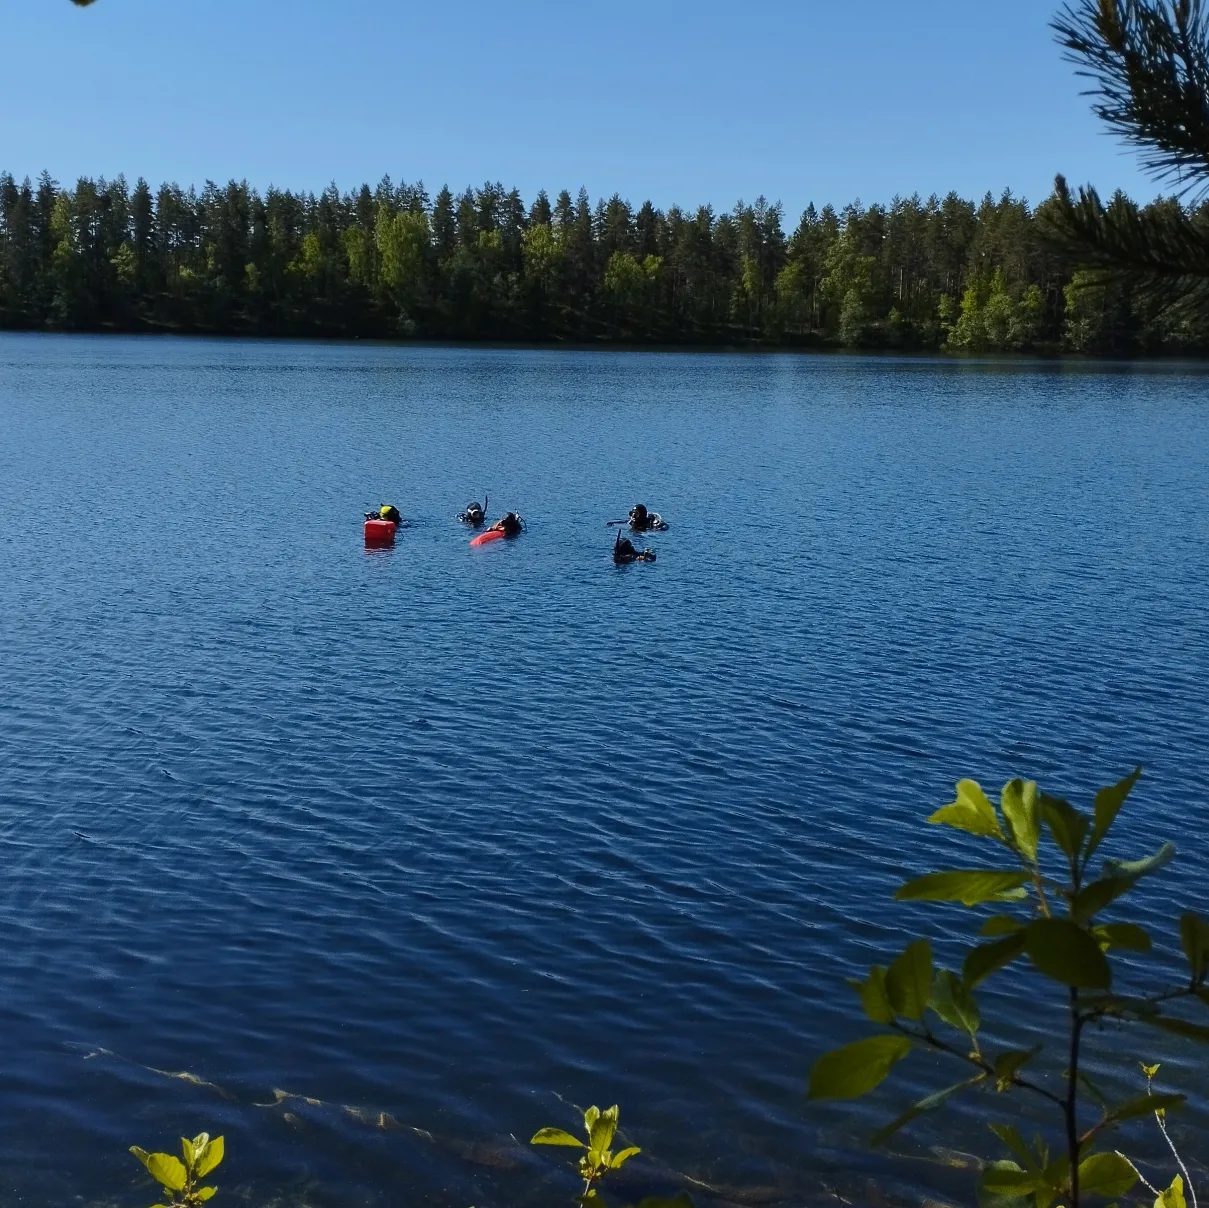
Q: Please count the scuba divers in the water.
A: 5